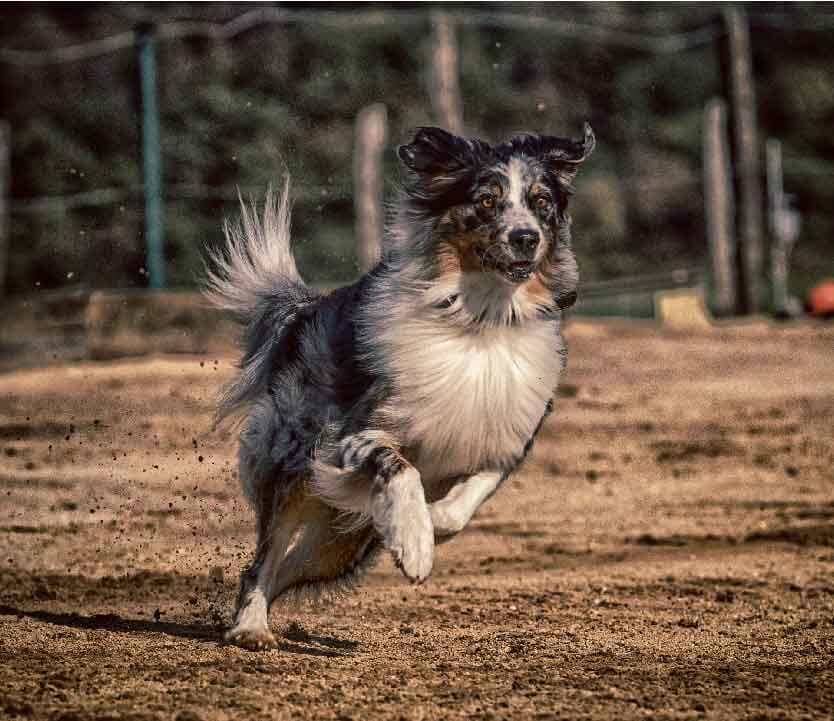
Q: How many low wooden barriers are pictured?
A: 1